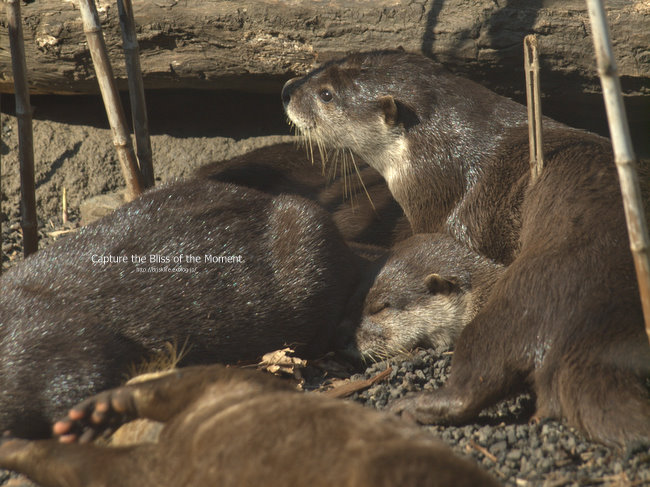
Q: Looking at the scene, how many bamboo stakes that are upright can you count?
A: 5